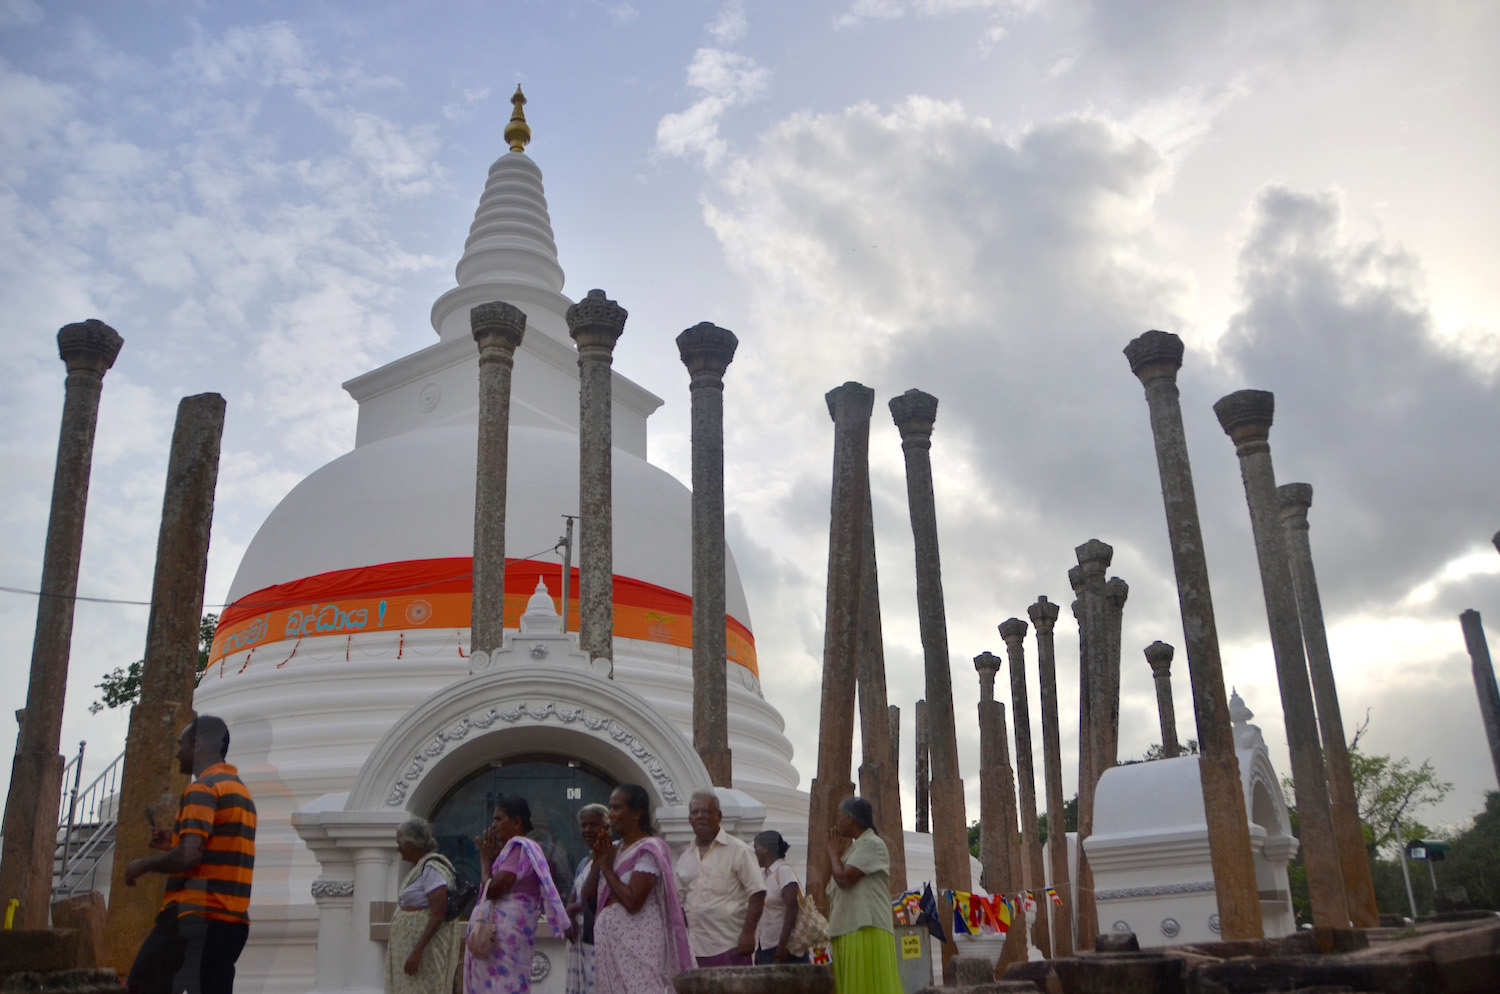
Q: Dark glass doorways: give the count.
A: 1